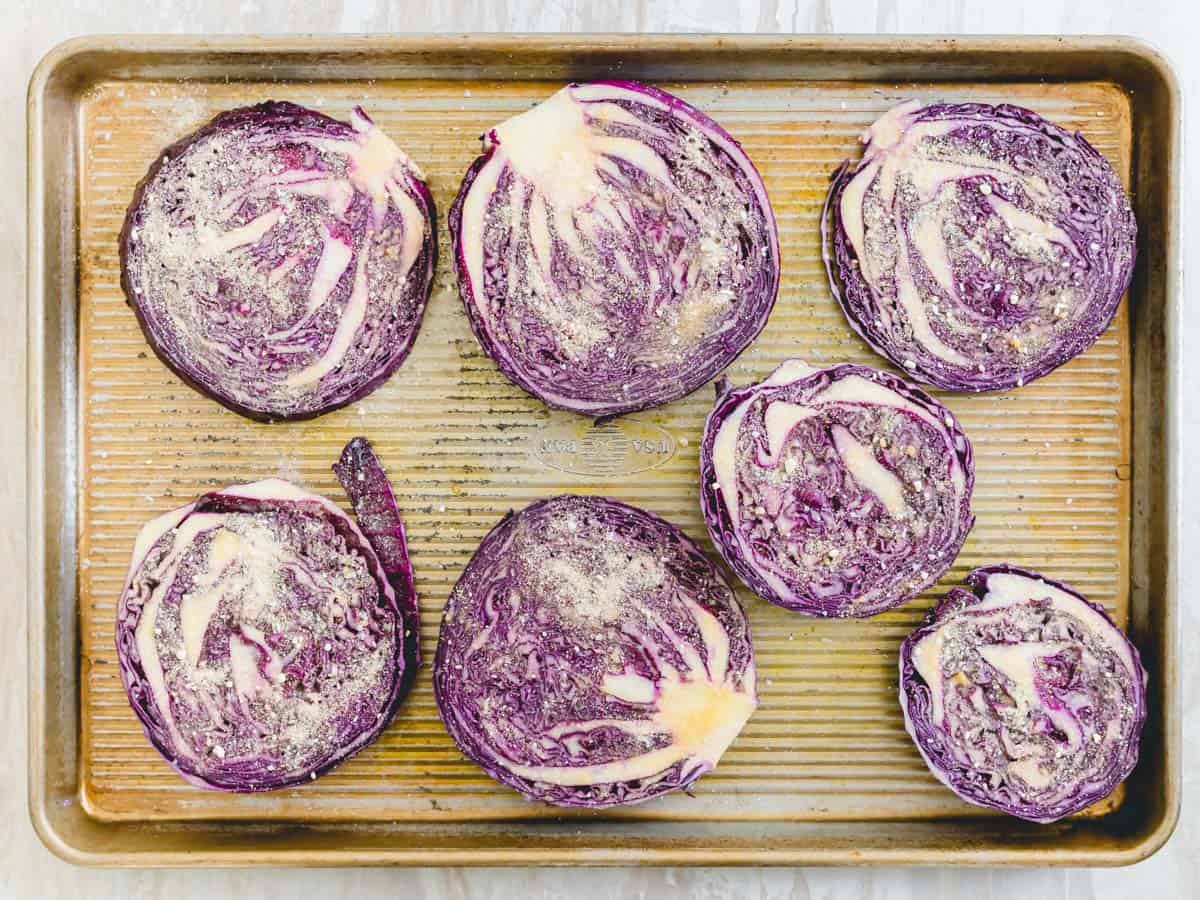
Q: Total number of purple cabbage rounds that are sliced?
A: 7